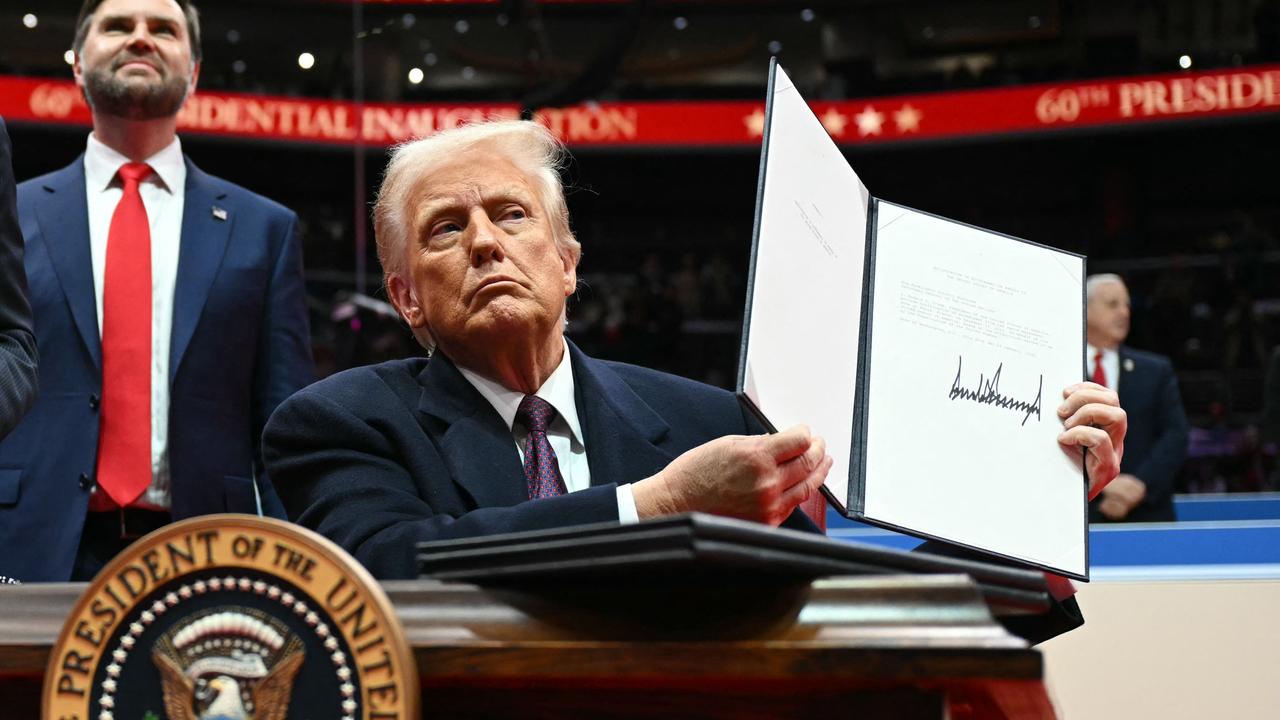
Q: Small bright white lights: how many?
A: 5